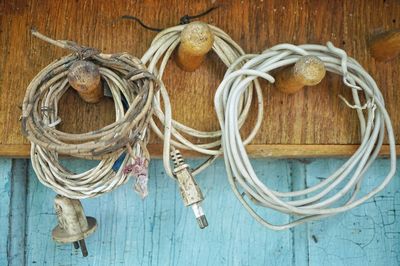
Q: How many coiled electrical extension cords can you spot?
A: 3